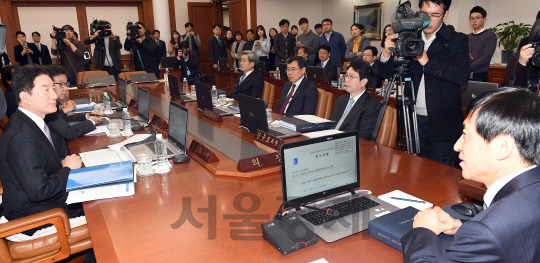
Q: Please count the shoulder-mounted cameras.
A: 4